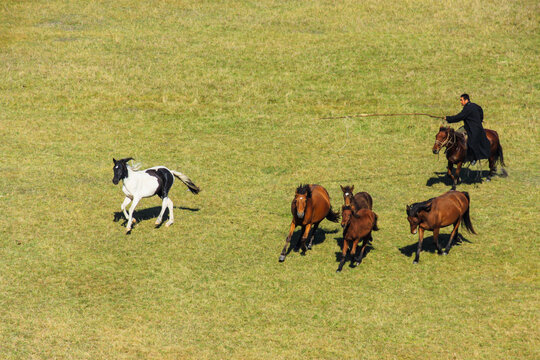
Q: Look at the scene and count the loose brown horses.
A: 4